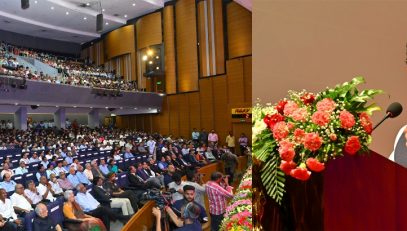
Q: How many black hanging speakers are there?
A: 2